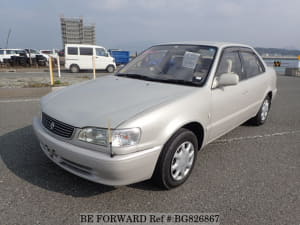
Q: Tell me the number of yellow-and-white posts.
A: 3